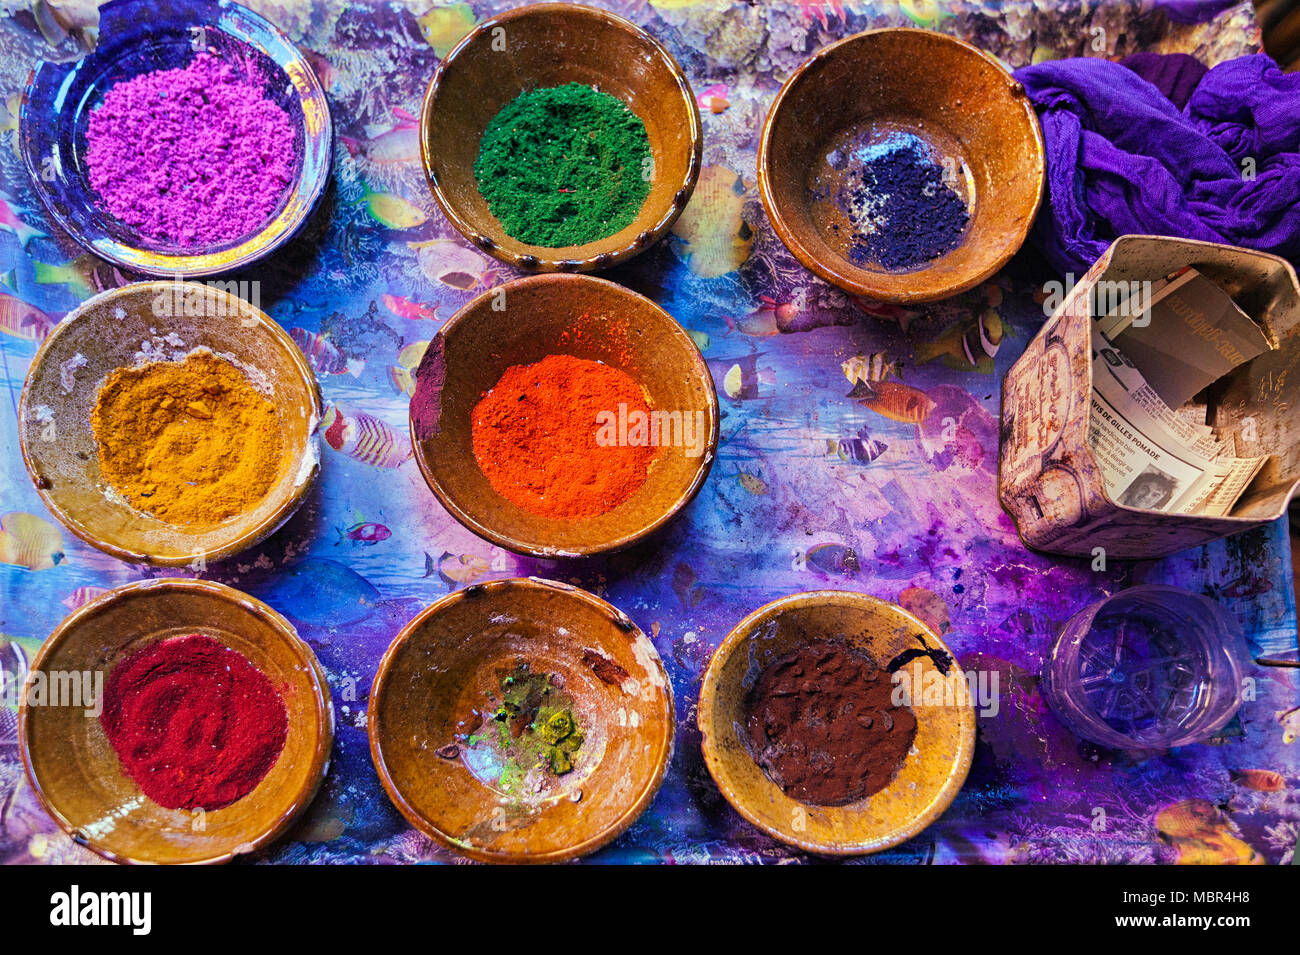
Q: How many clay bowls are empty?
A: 0